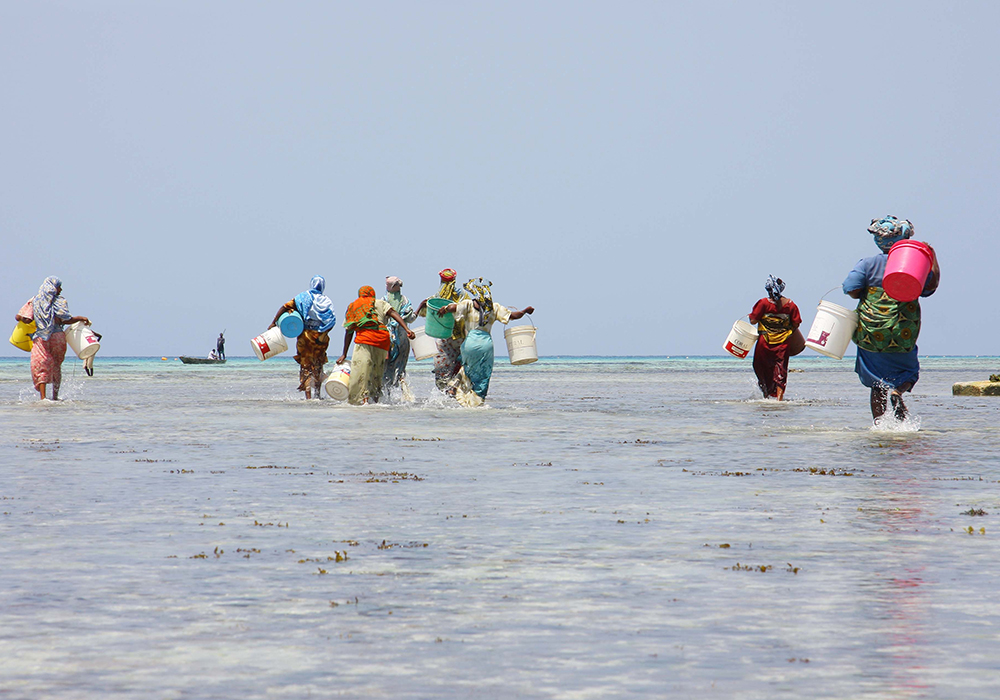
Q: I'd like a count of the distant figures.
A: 2